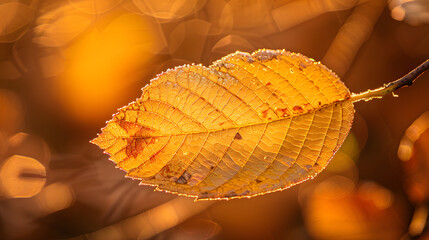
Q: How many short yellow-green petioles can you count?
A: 1